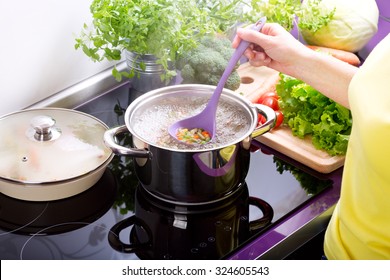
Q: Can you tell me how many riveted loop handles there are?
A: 2